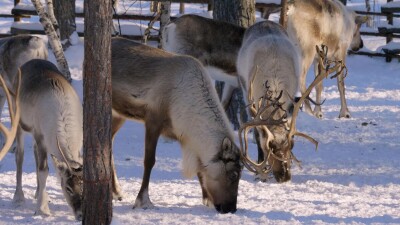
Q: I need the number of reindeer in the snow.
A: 6